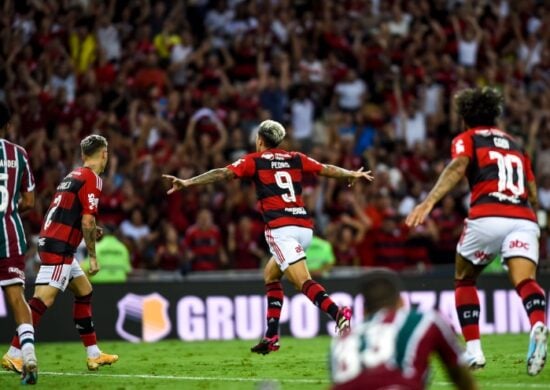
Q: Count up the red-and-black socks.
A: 6